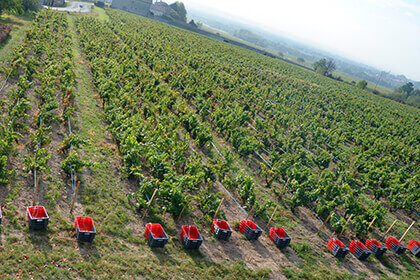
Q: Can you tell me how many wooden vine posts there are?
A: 12